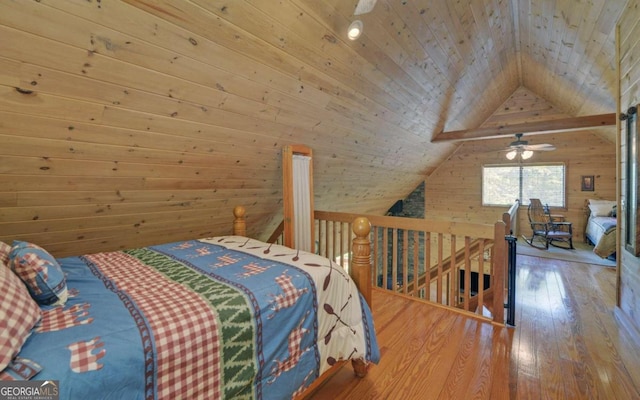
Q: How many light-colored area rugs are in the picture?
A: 1